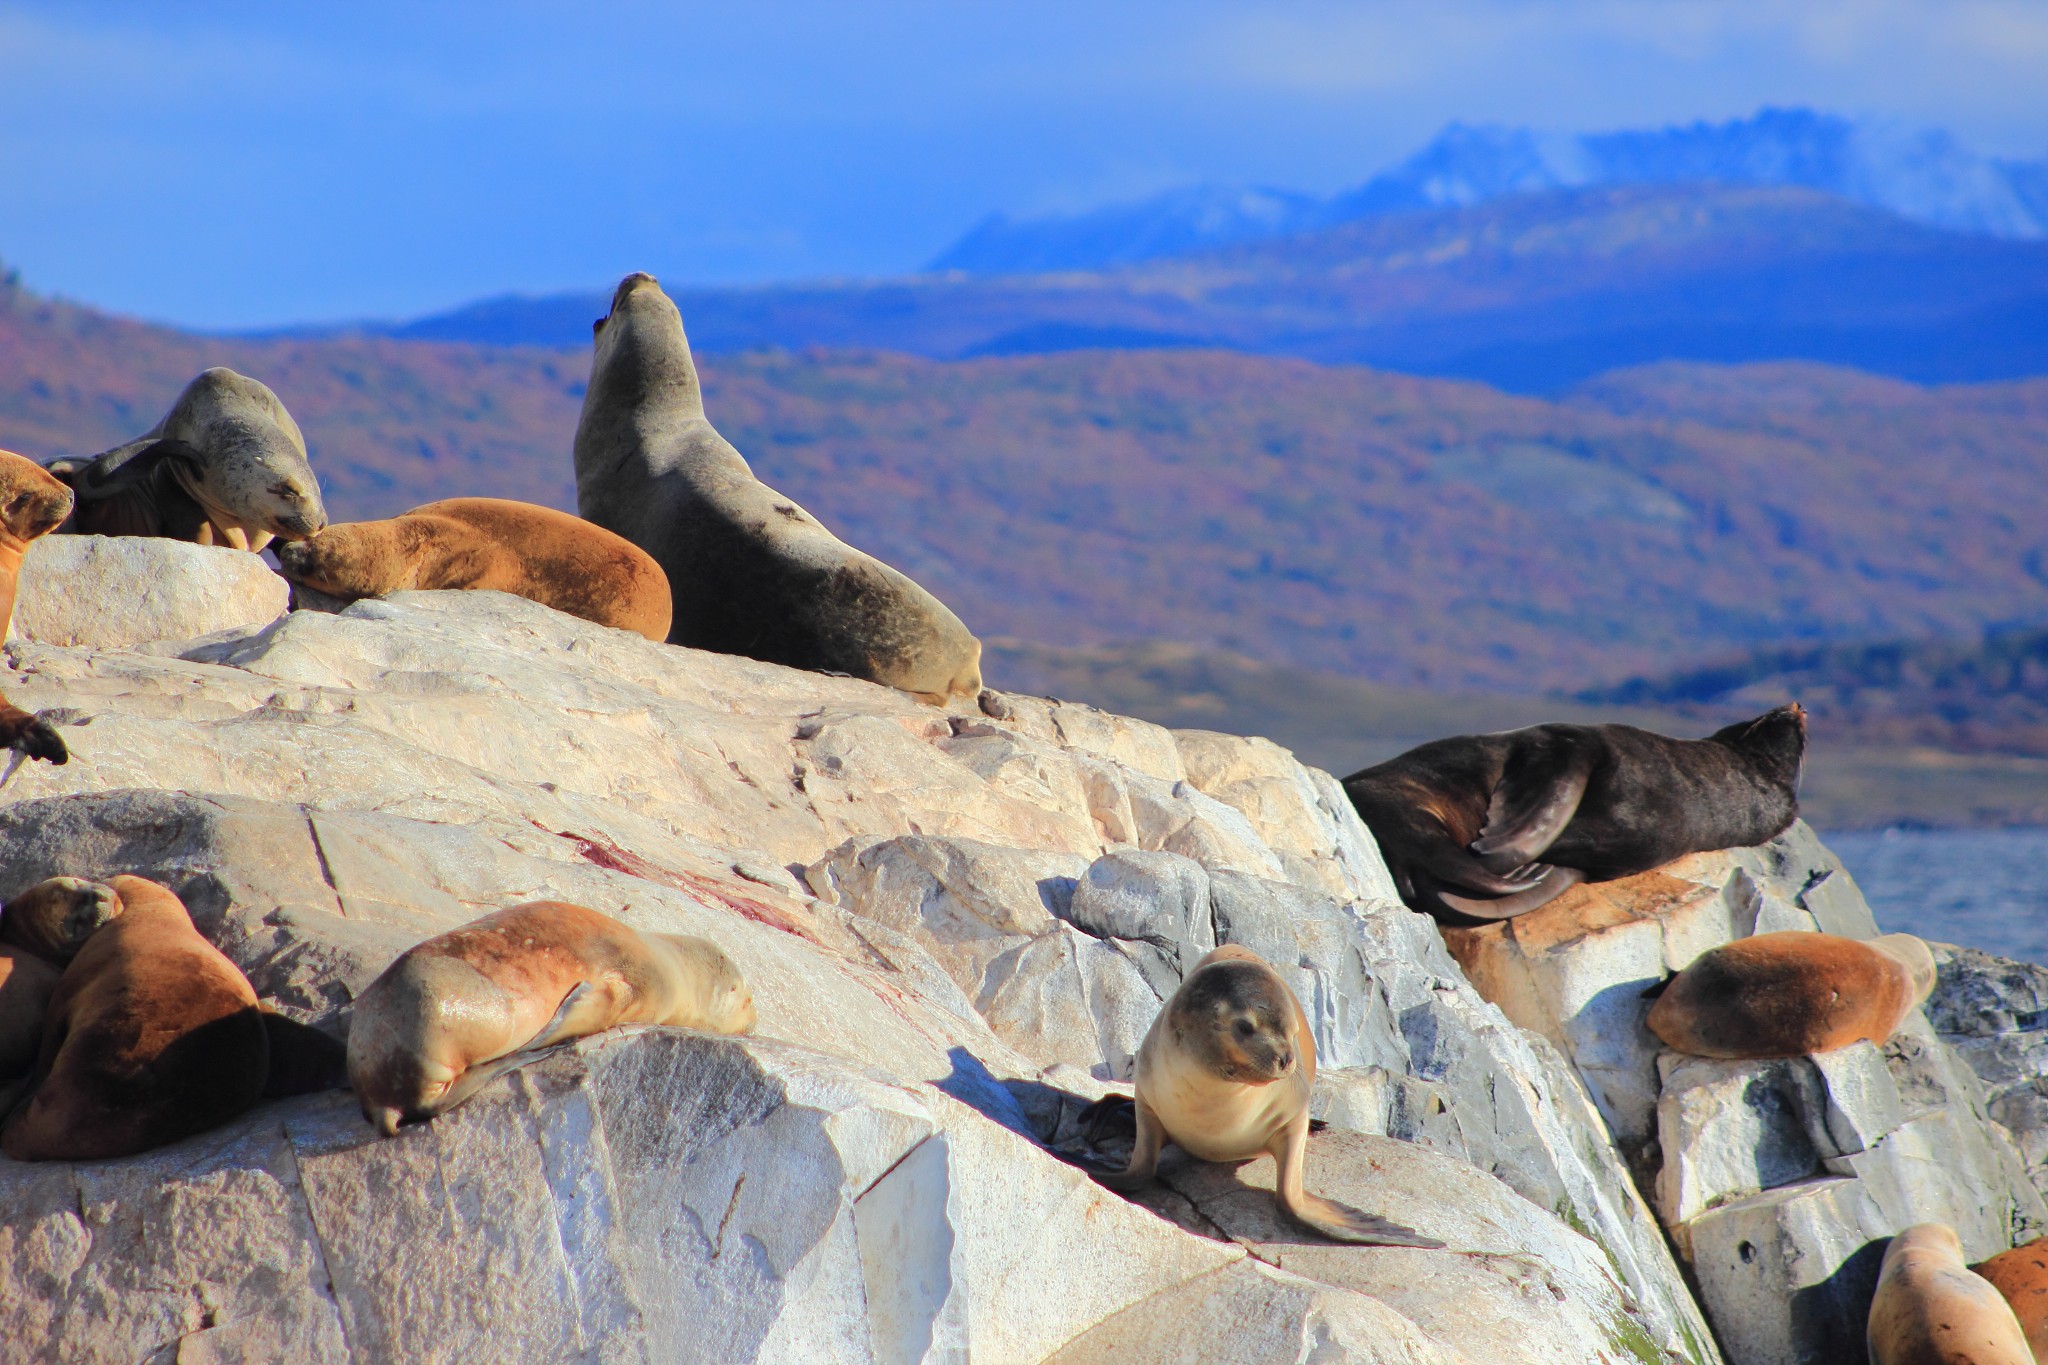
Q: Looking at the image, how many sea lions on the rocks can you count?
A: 12